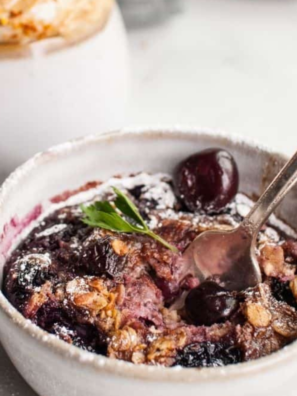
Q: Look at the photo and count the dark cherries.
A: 2